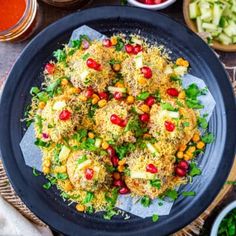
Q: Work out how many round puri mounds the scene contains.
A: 7